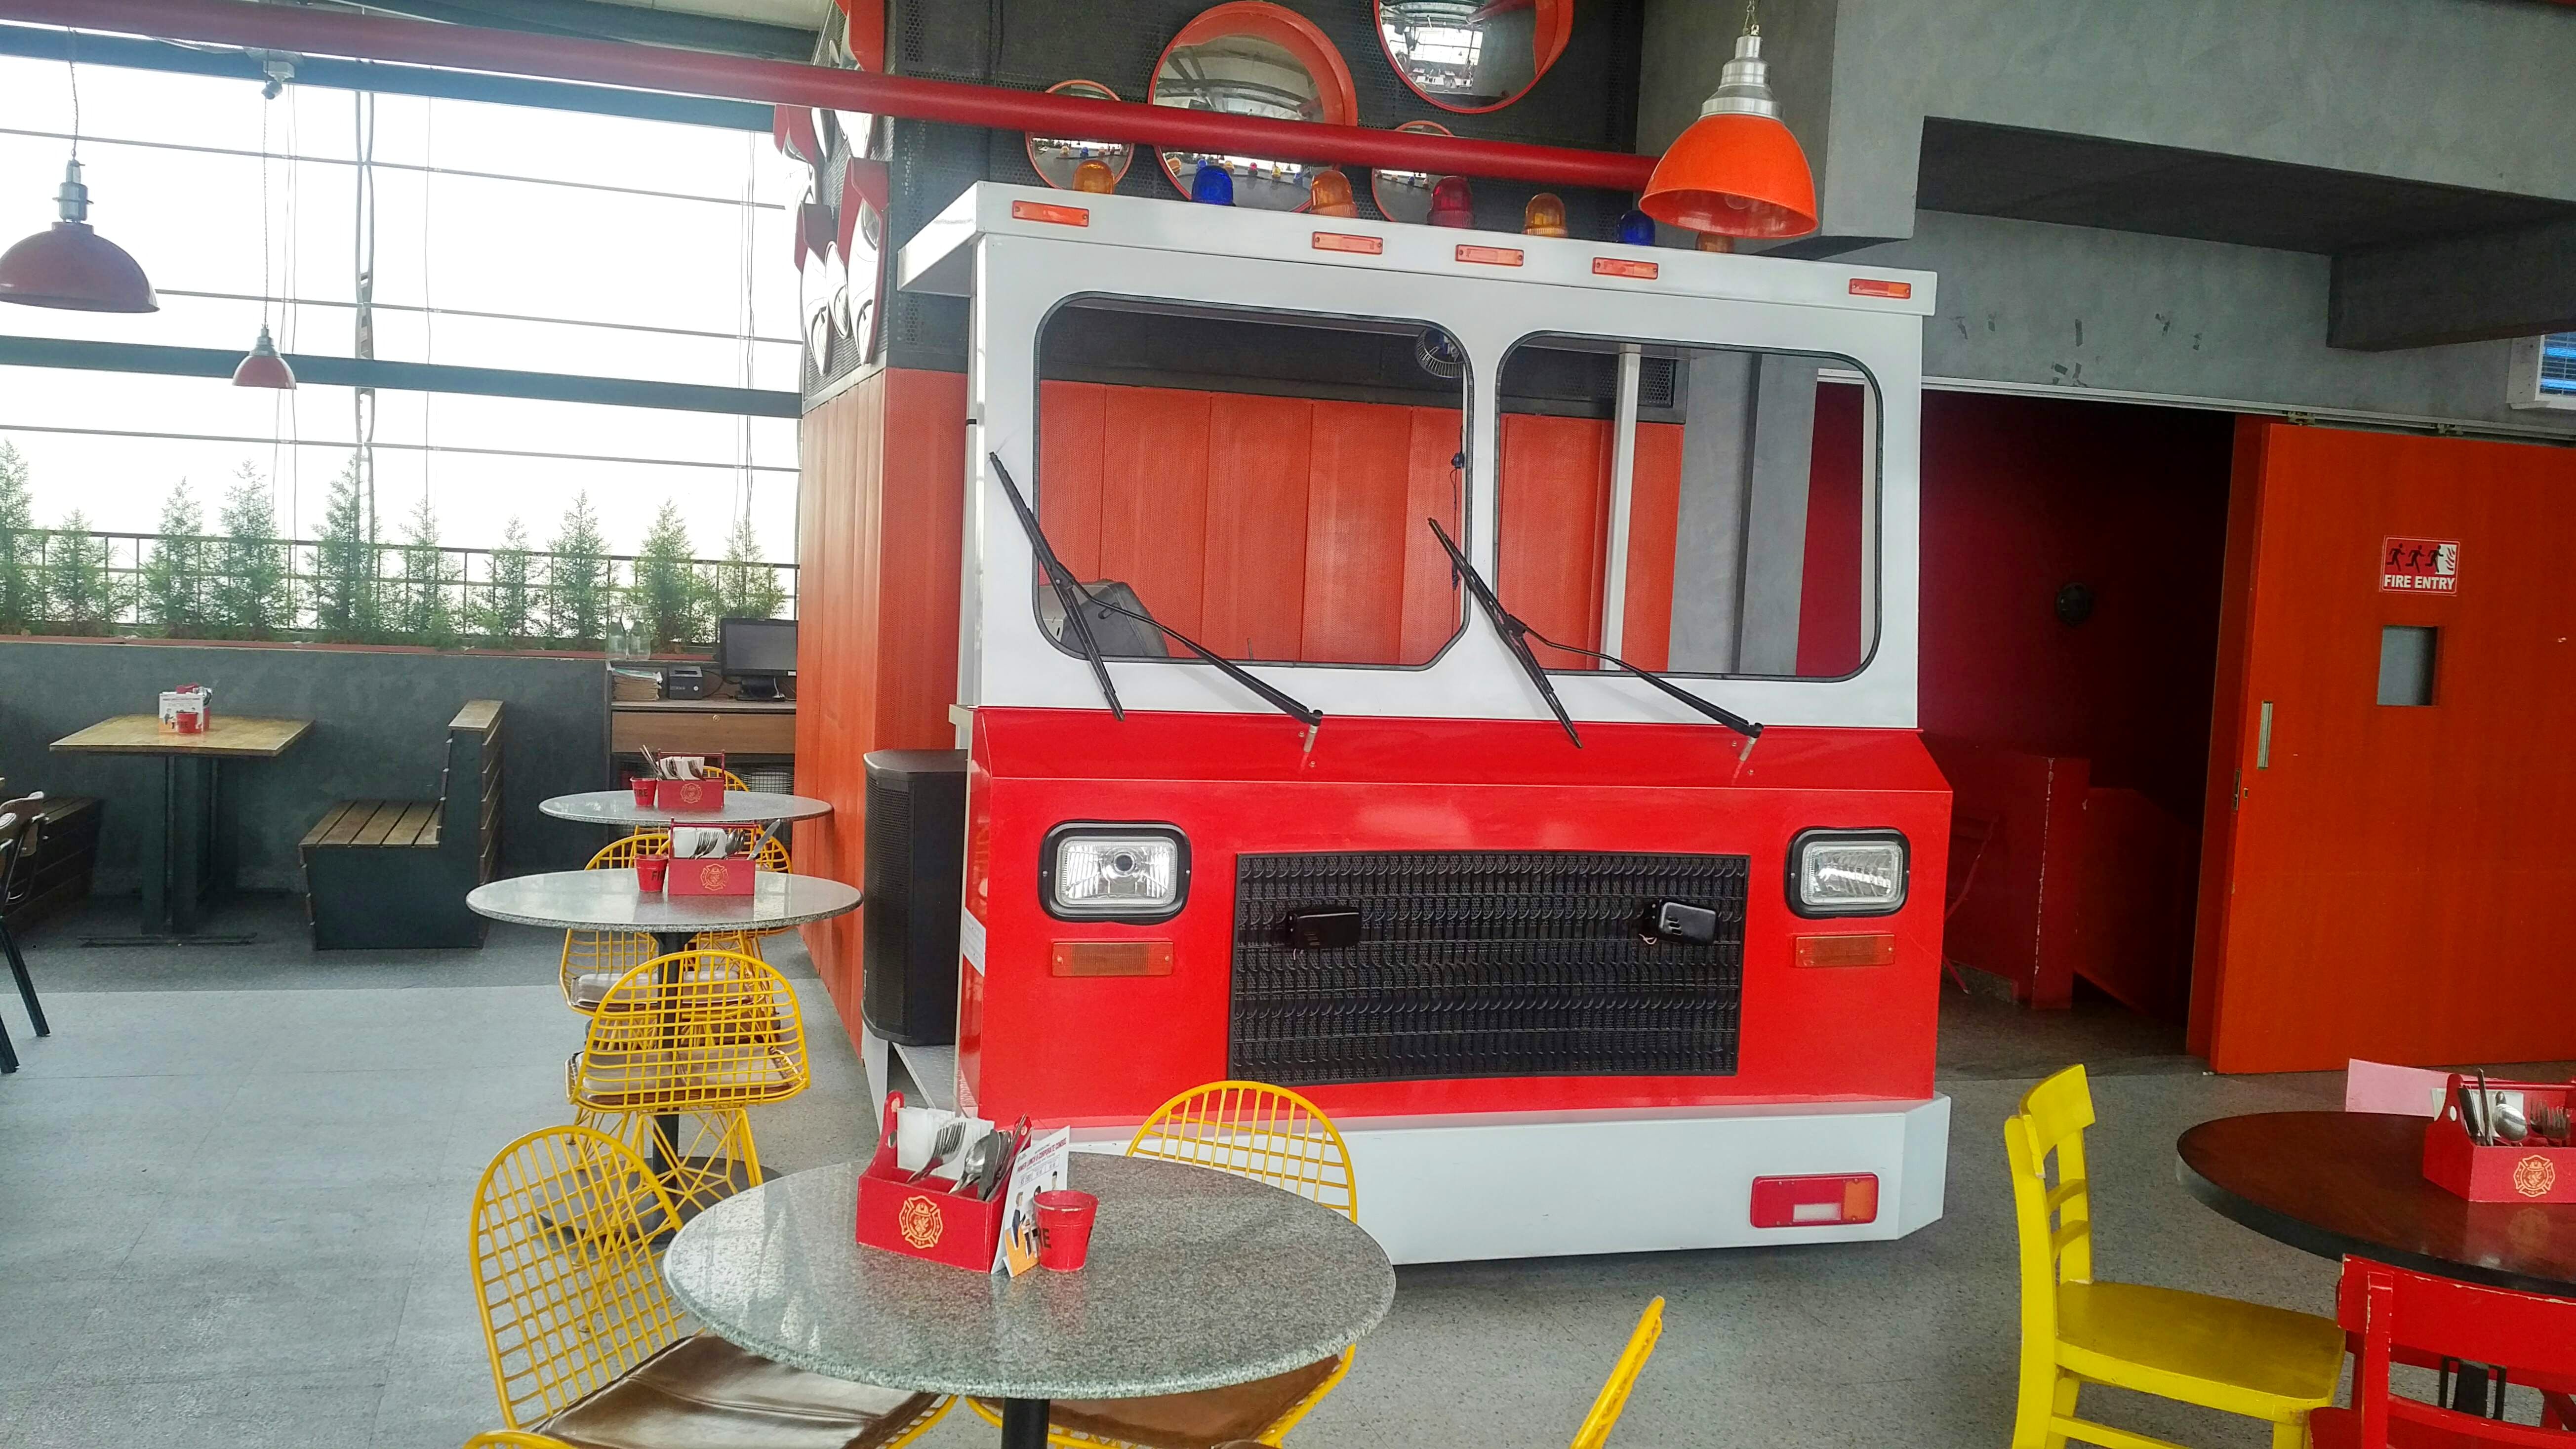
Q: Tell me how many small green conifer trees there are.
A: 10